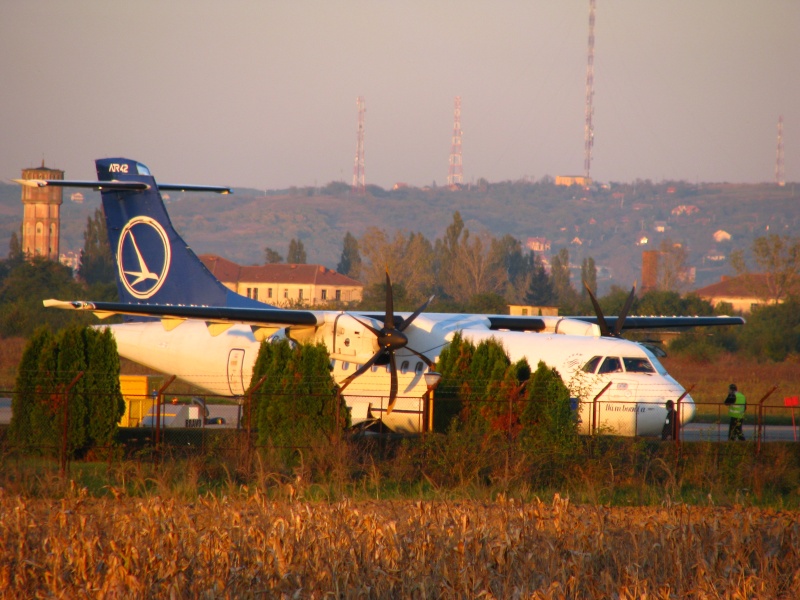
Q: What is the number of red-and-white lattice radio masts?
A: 4